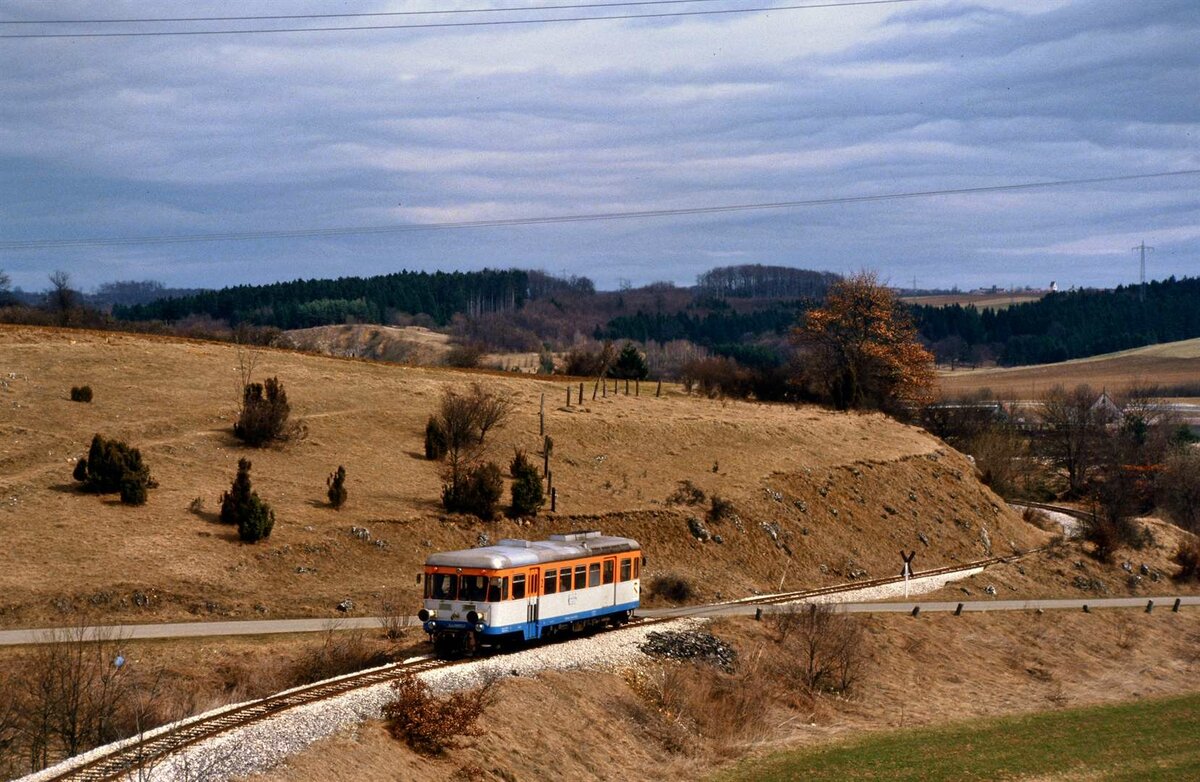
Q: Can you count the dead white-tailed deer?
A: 0